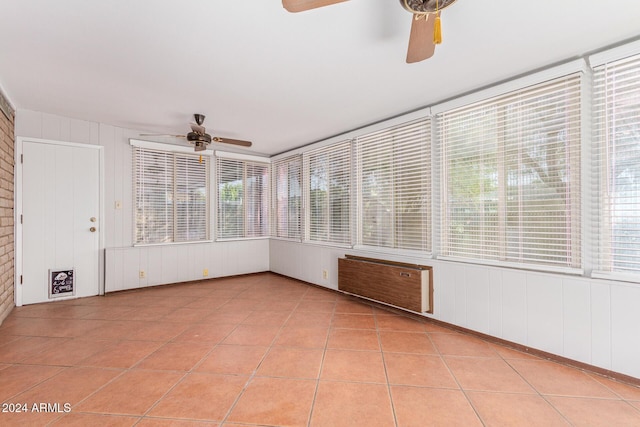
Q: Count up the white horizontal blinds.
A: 7